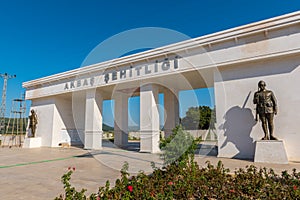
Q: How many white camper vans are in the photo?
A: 0